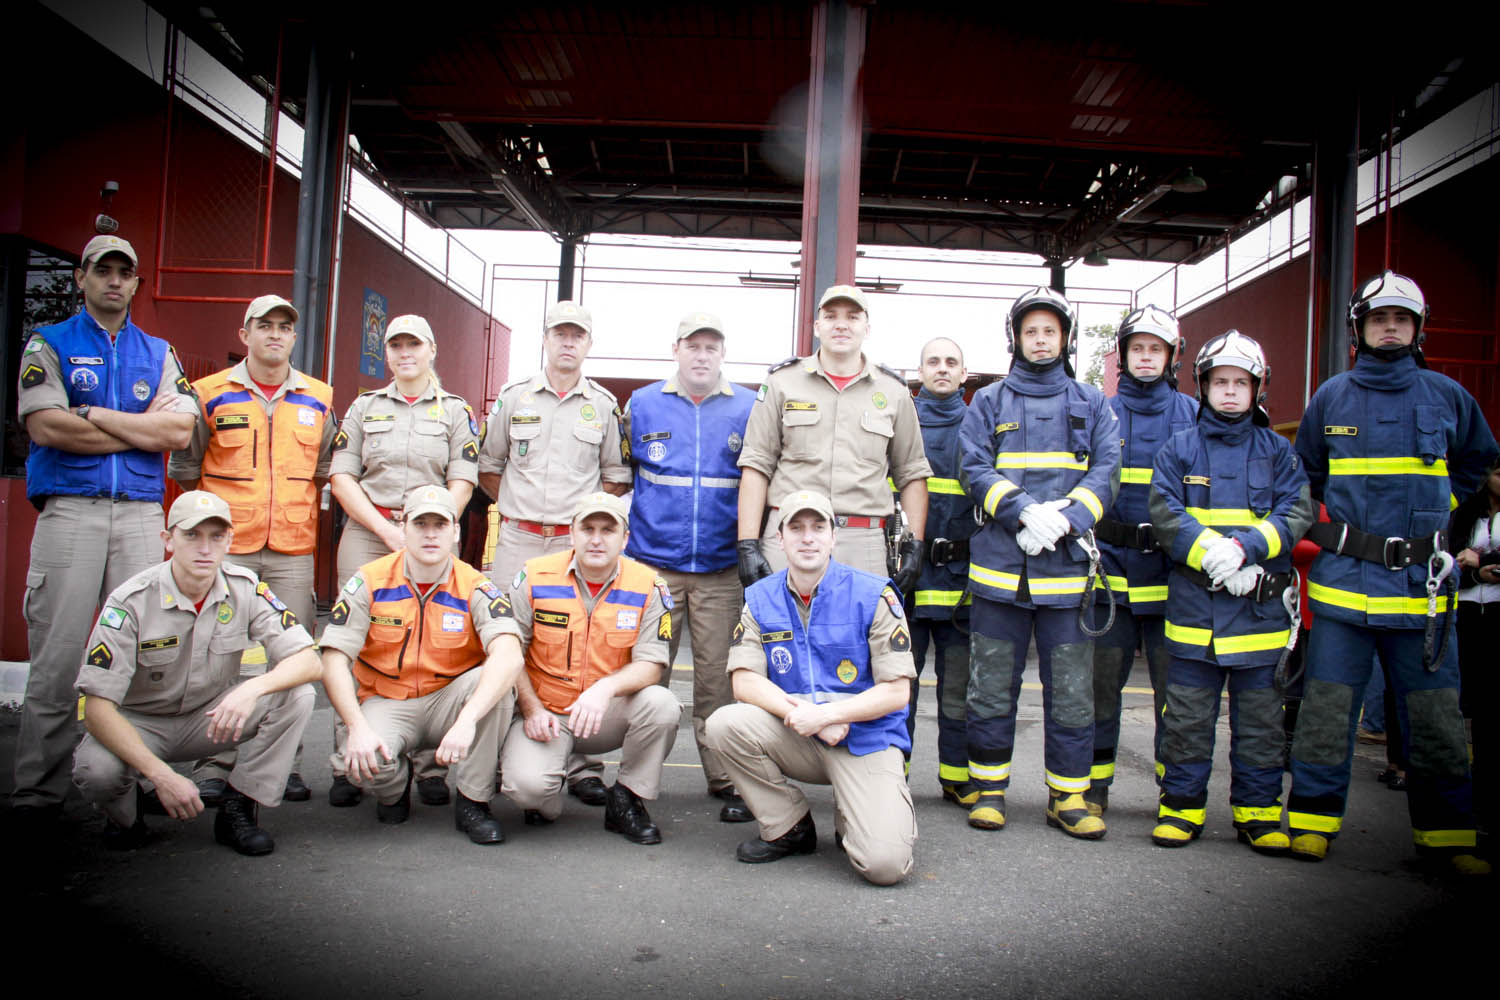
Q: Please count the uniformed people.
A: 15